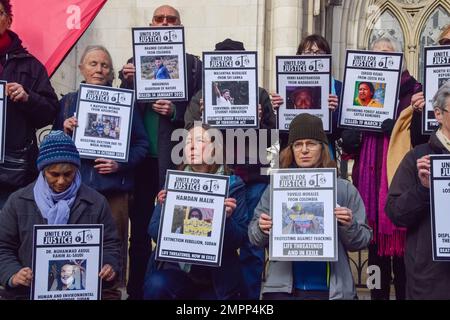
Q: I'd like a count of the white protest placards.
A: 11